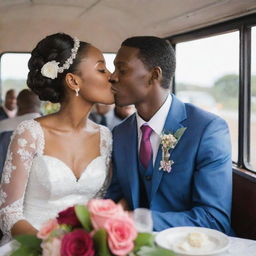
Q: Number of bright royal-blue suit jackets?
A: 1